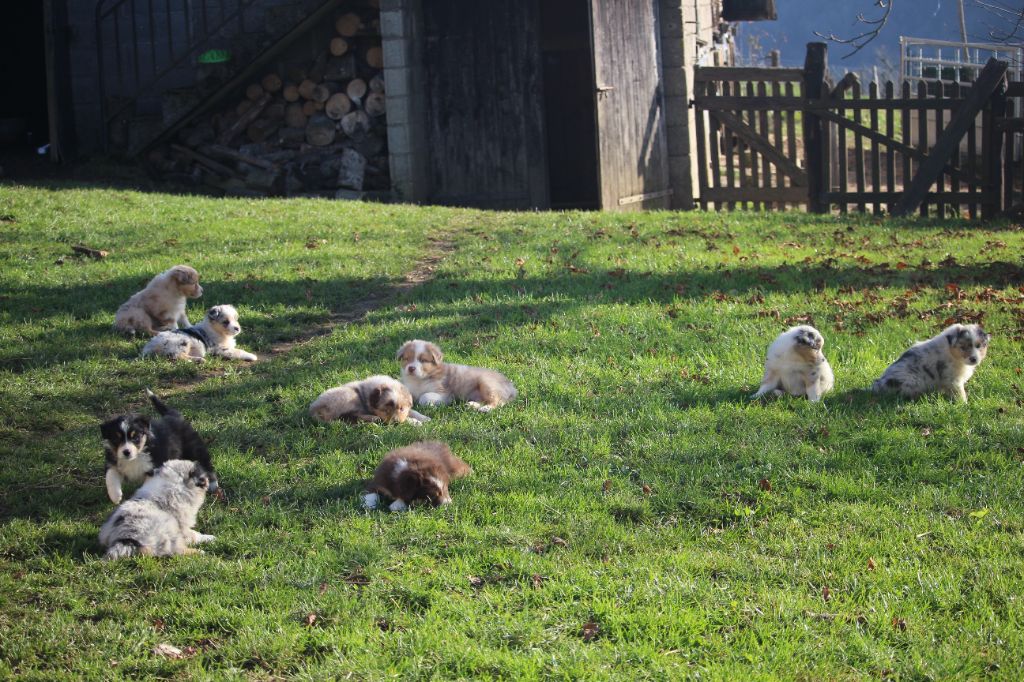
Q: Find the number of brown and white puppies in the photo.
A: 4